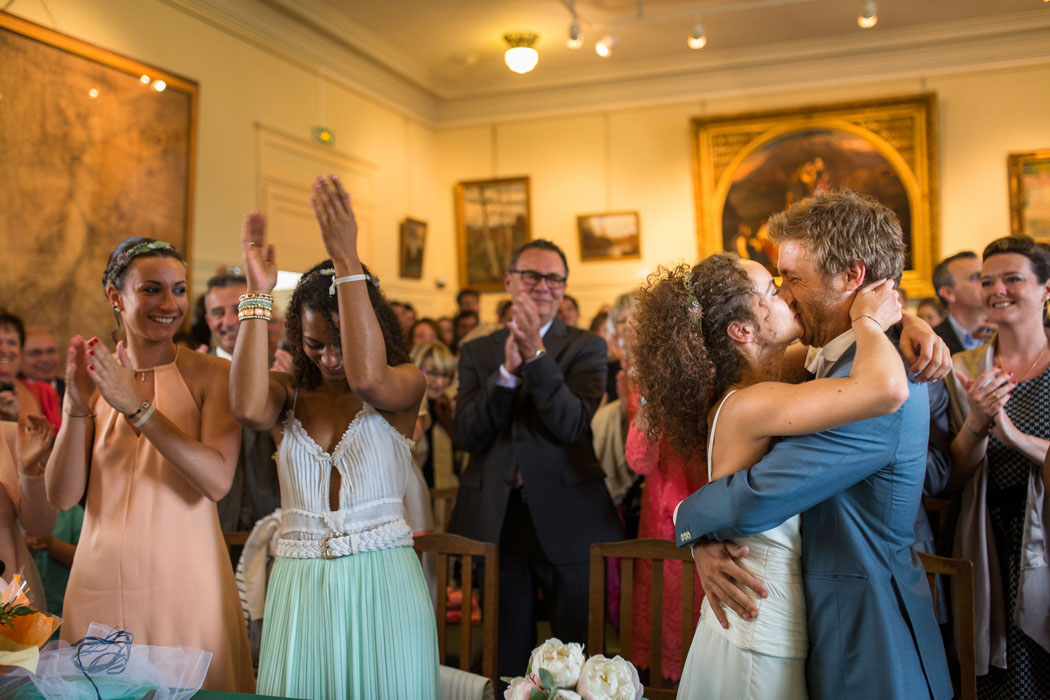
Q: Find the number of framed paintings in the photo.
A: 6